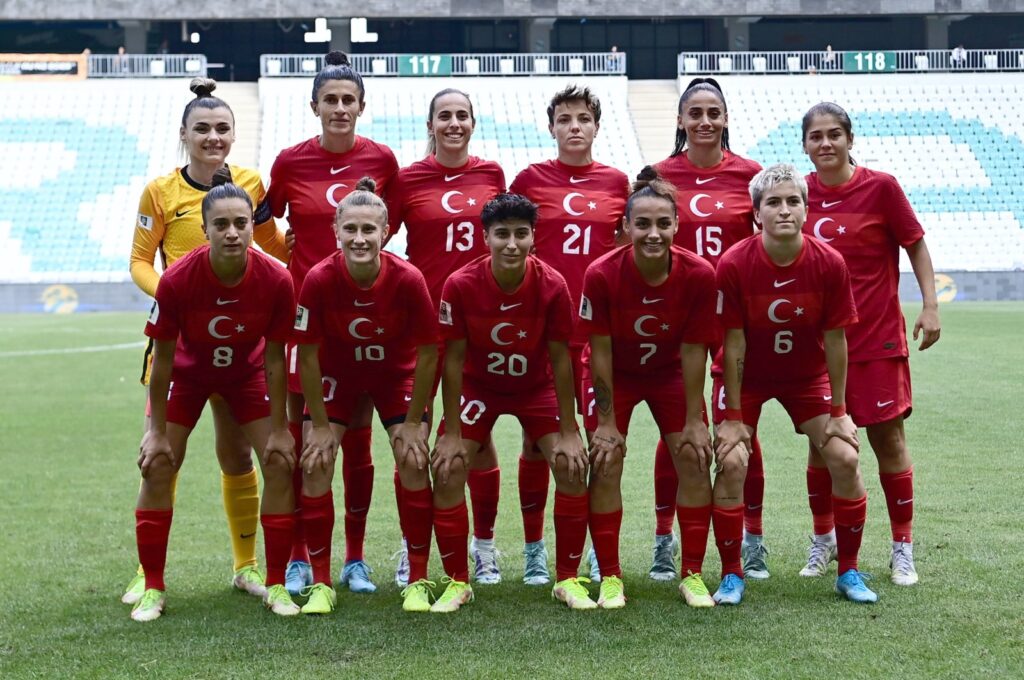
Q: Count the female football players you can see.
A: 11